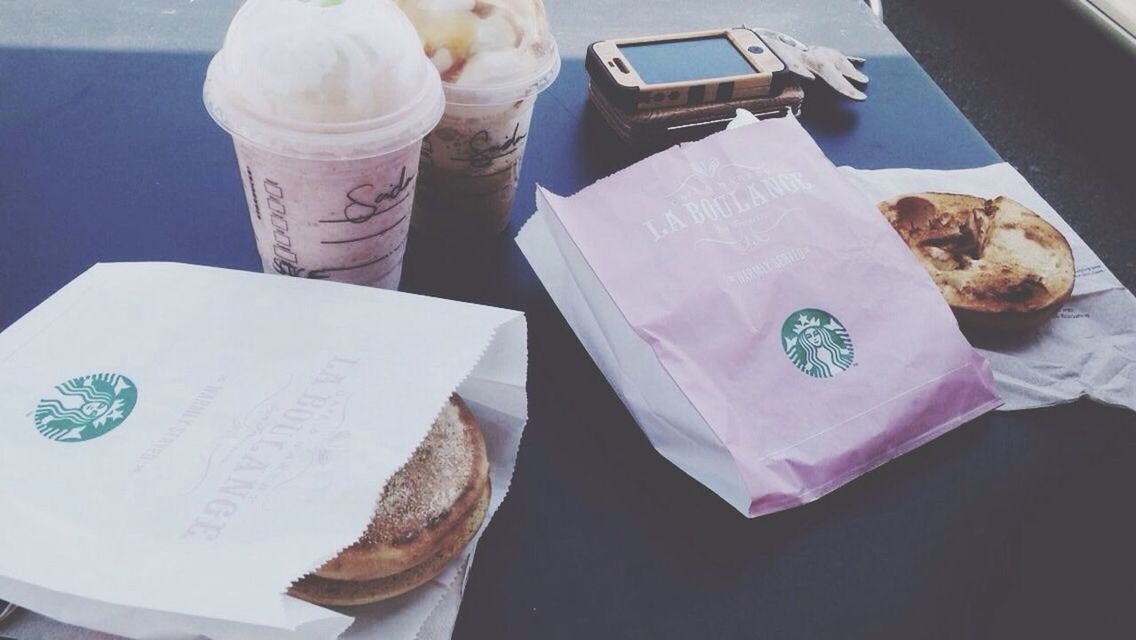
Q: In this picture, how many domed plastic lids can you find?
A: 2